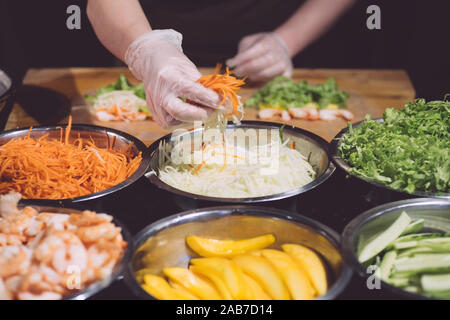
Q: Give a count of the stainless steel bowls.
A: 6